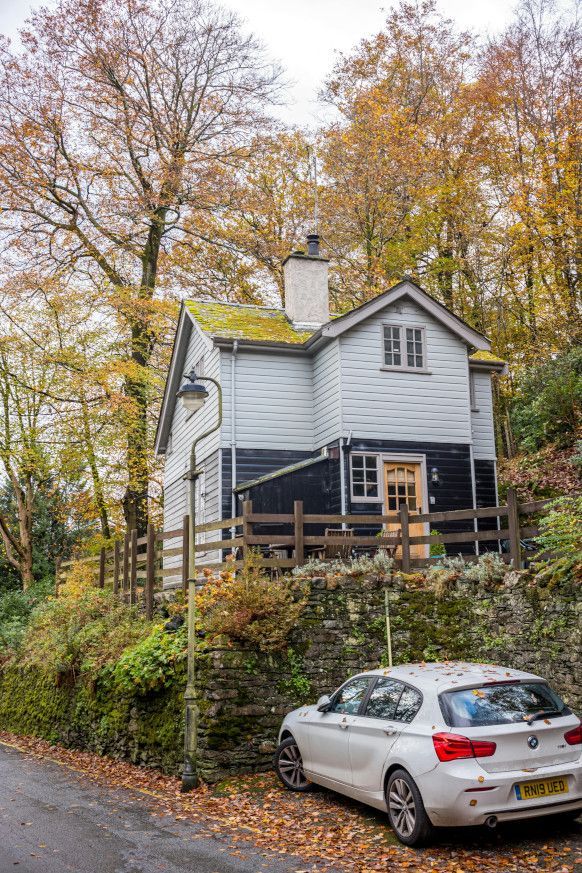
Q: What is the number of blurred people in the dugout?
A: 0